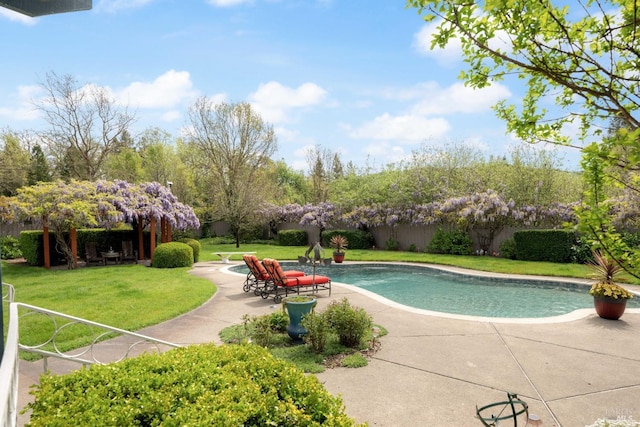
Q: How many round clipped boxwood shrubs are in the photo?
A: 2